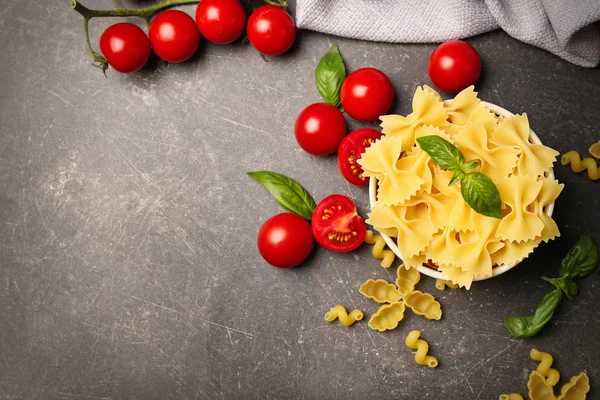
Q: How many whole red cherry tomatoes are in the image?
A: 8